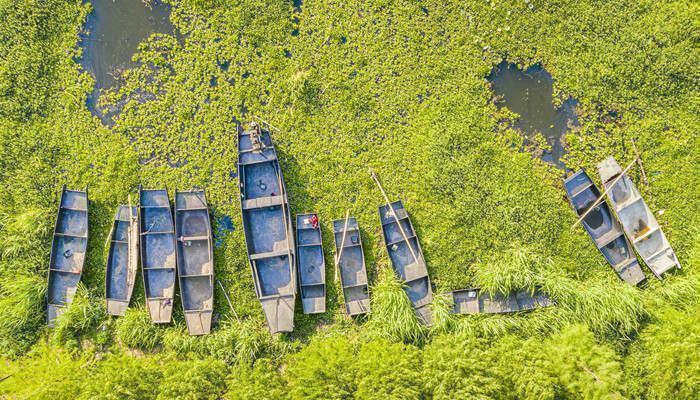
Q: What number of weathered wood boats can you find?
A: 11